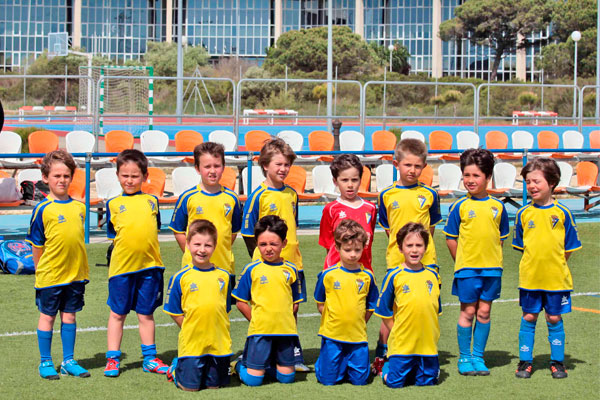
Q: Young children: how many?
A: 12